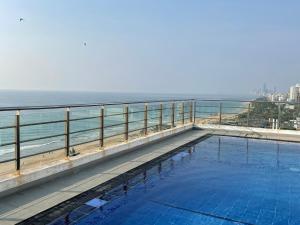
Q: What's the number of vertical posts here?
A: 13